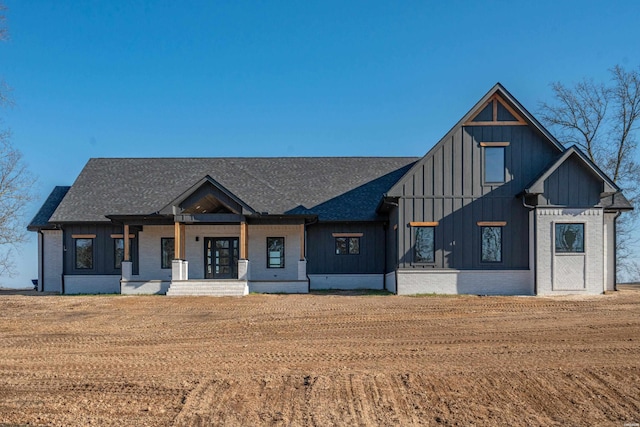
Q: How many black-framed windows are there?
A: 9